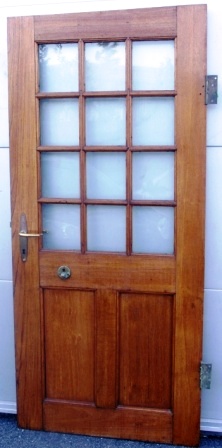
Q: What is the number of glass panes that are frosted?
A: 12